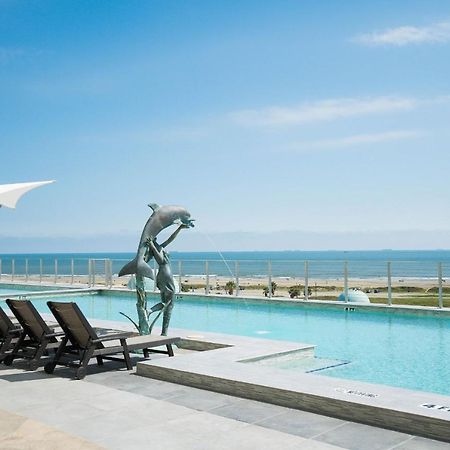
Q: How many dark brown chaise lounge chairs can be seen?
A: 3